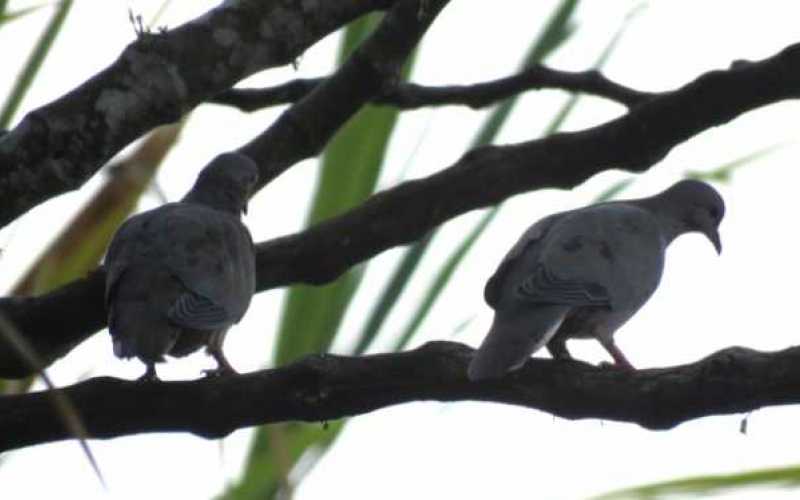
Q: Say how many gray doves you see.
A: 2